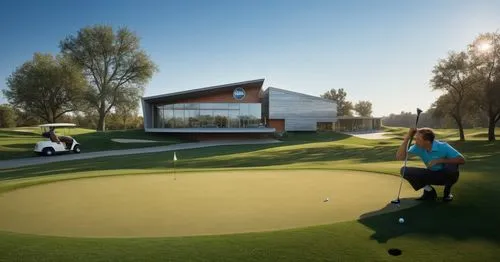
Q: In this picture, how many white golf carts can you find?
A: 1